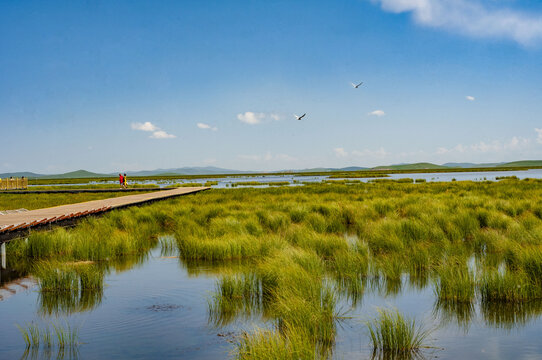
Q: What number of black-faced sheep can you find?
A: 0